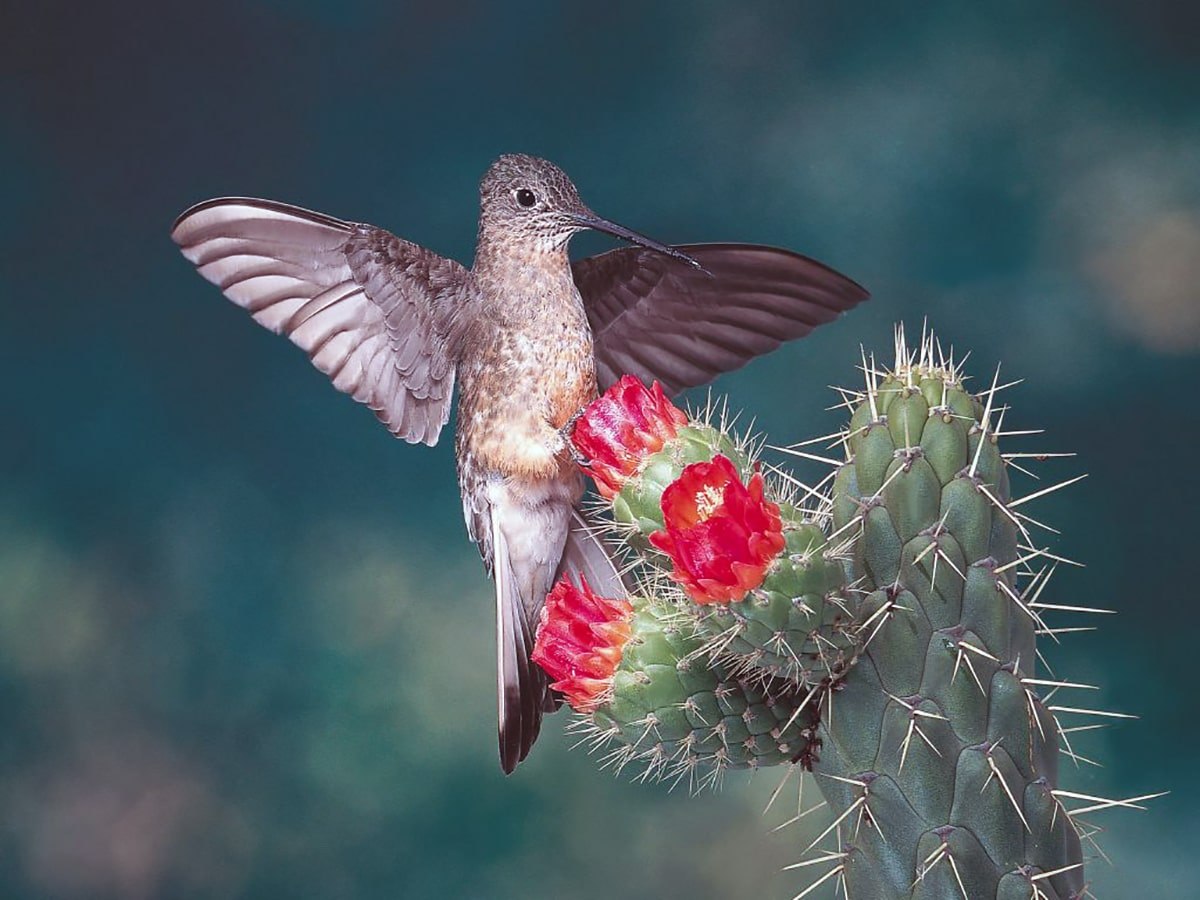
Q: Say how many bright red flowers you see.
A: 3